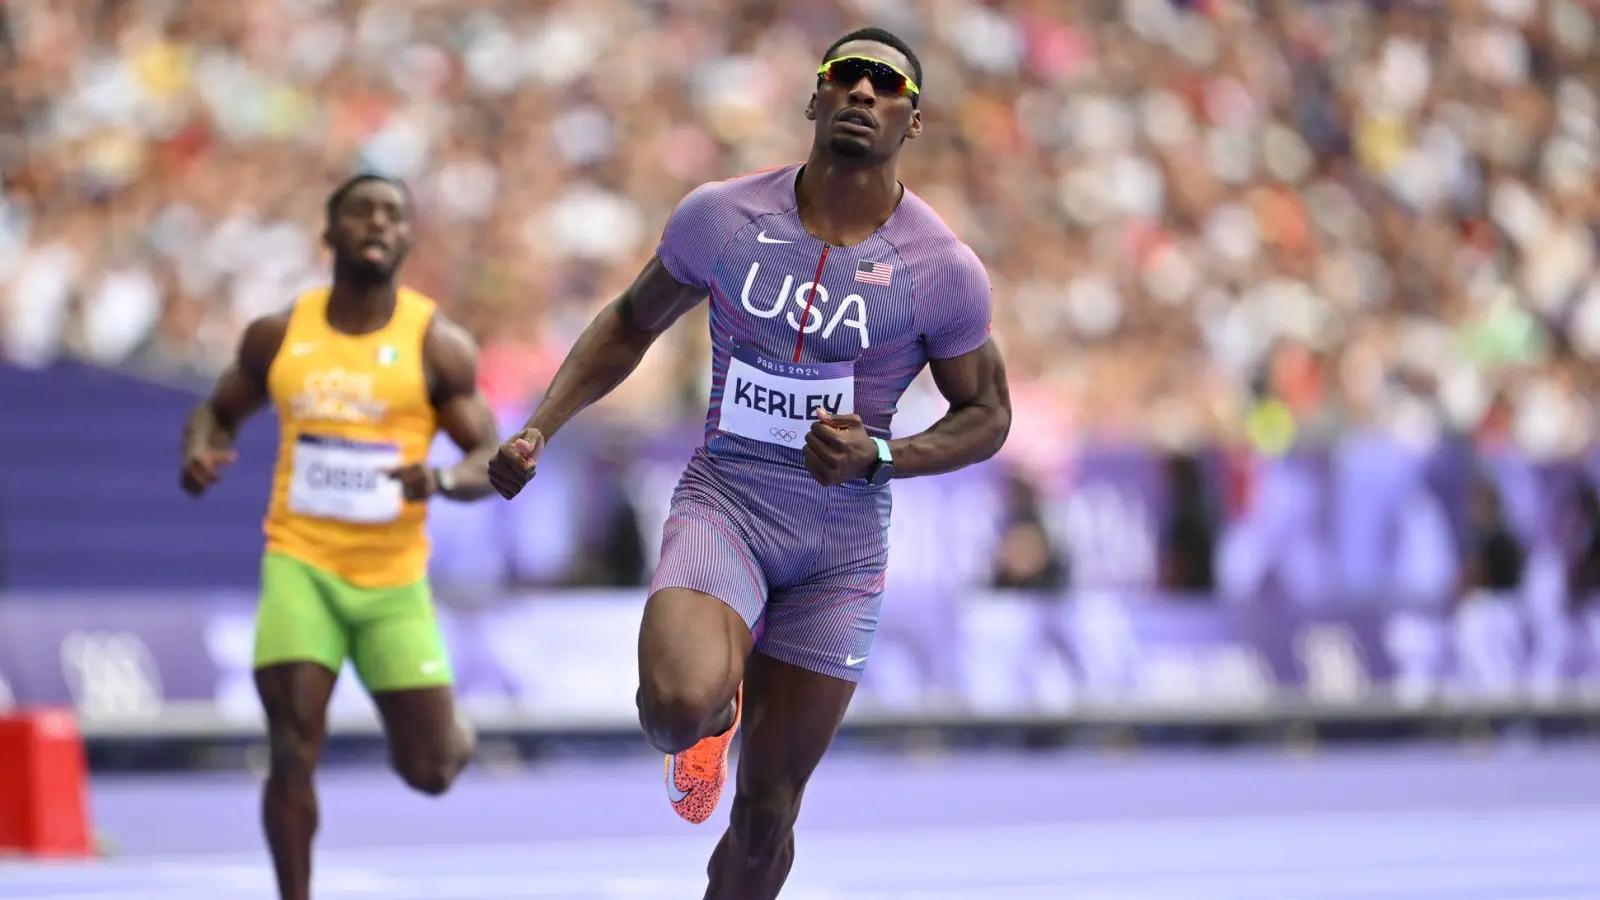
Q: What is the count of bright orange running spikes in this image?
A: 1